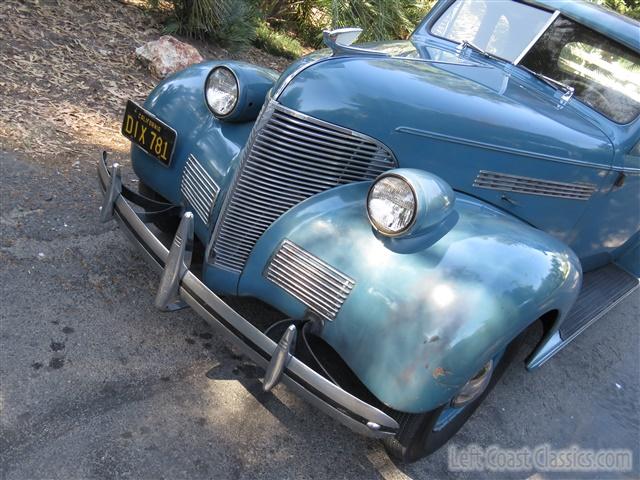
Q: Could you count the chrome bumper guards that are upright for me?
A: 3